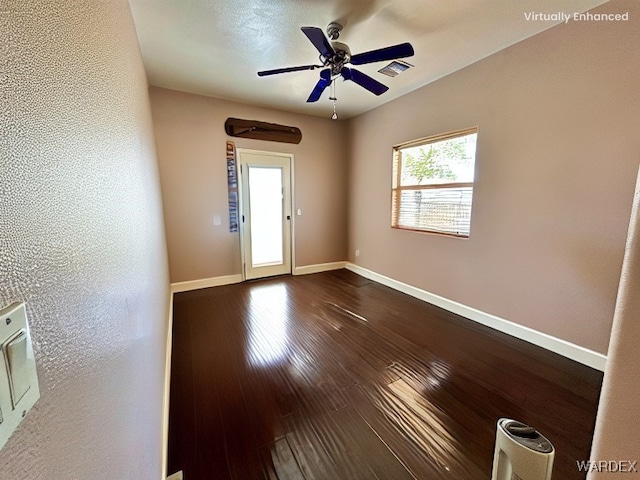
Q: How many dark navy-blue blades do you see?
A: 5